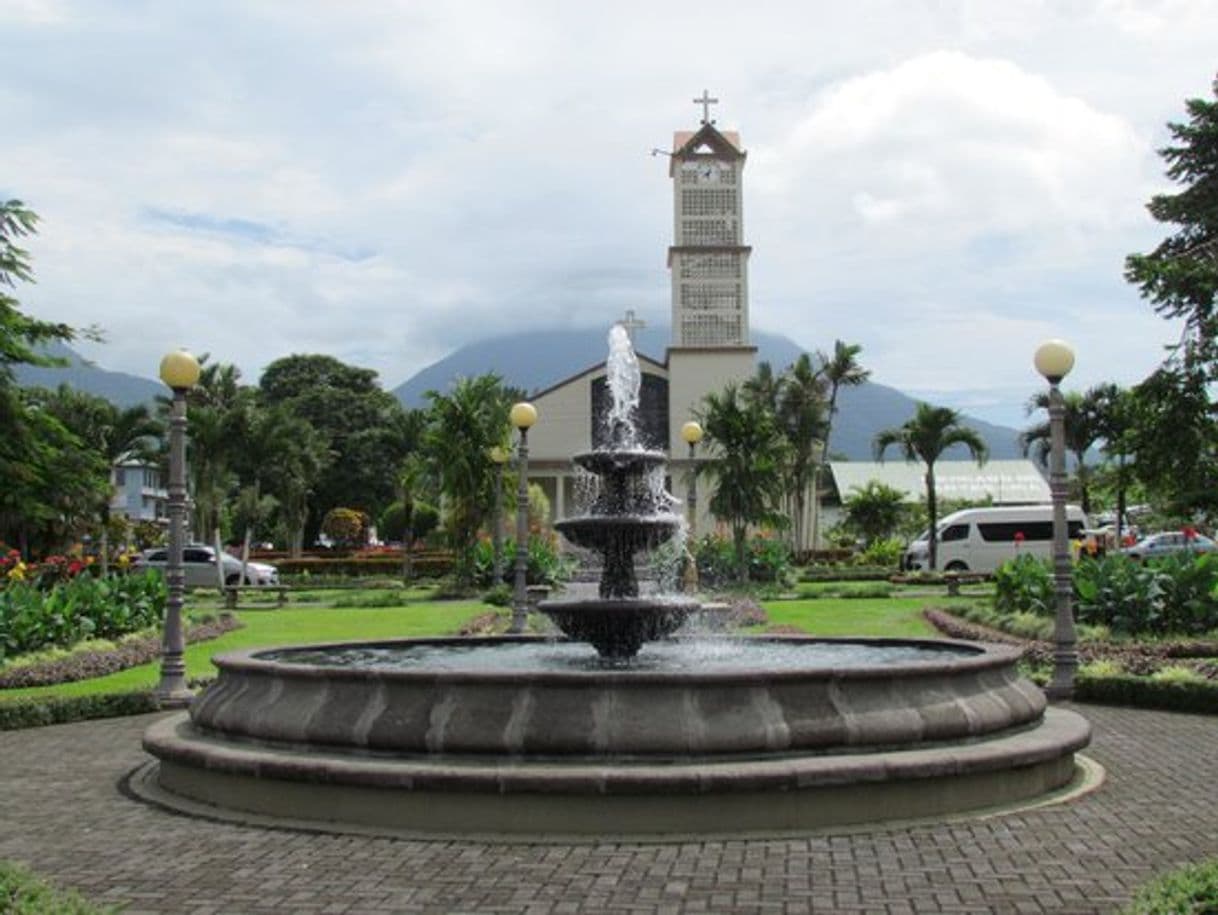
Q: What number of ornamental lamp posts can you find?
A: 5